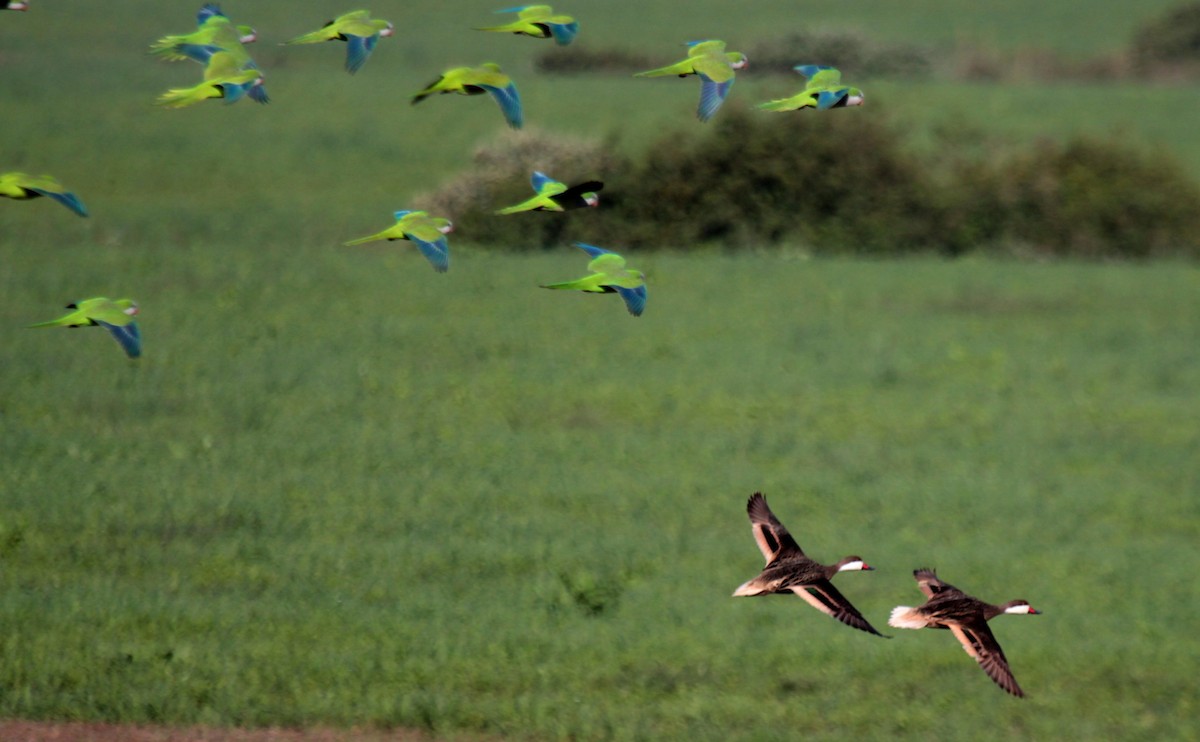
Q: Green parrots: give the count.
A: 13